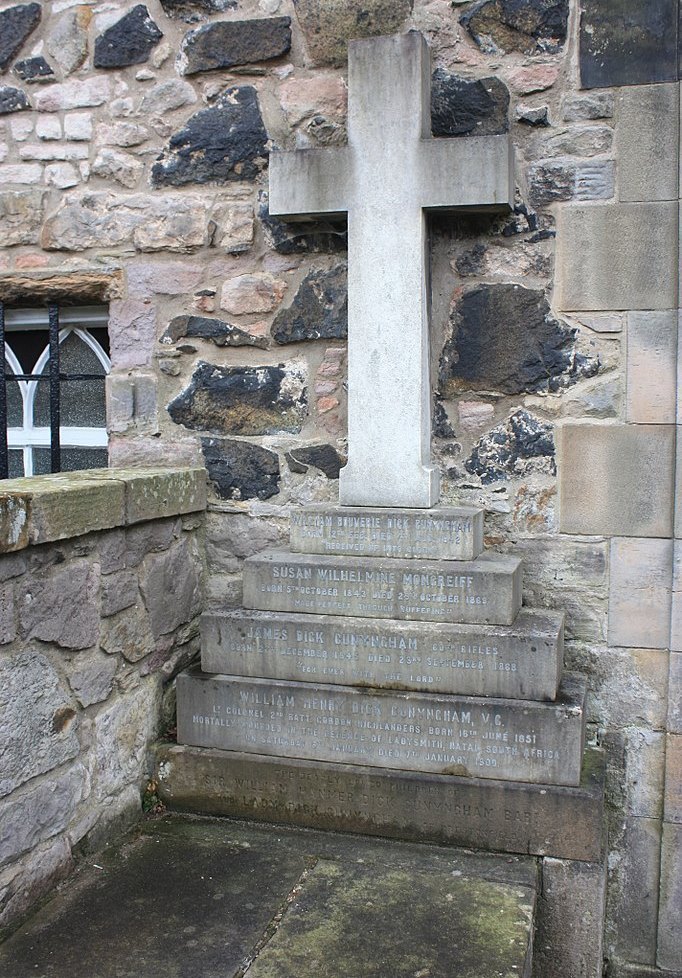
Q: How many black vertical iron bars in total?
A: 2